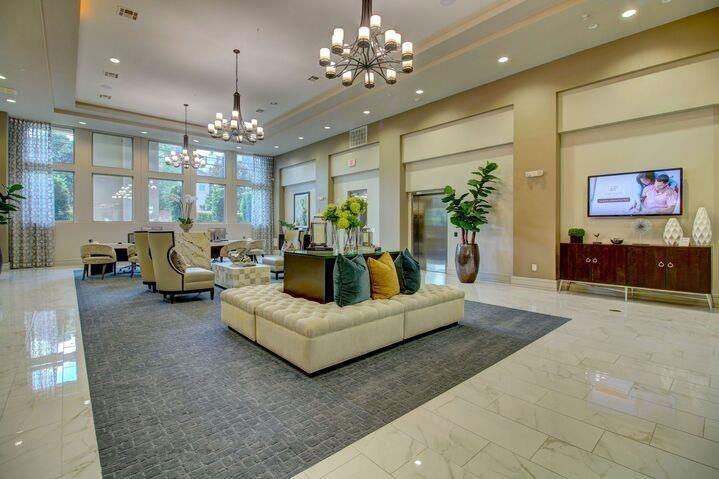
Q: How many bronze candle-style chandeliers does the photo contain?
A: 3